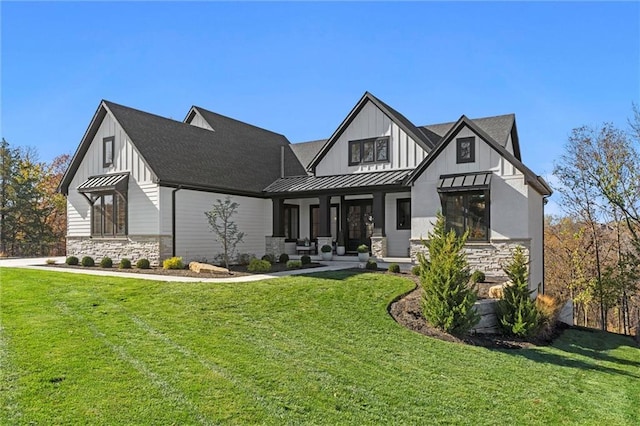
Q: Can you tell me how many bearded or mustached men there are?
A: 0